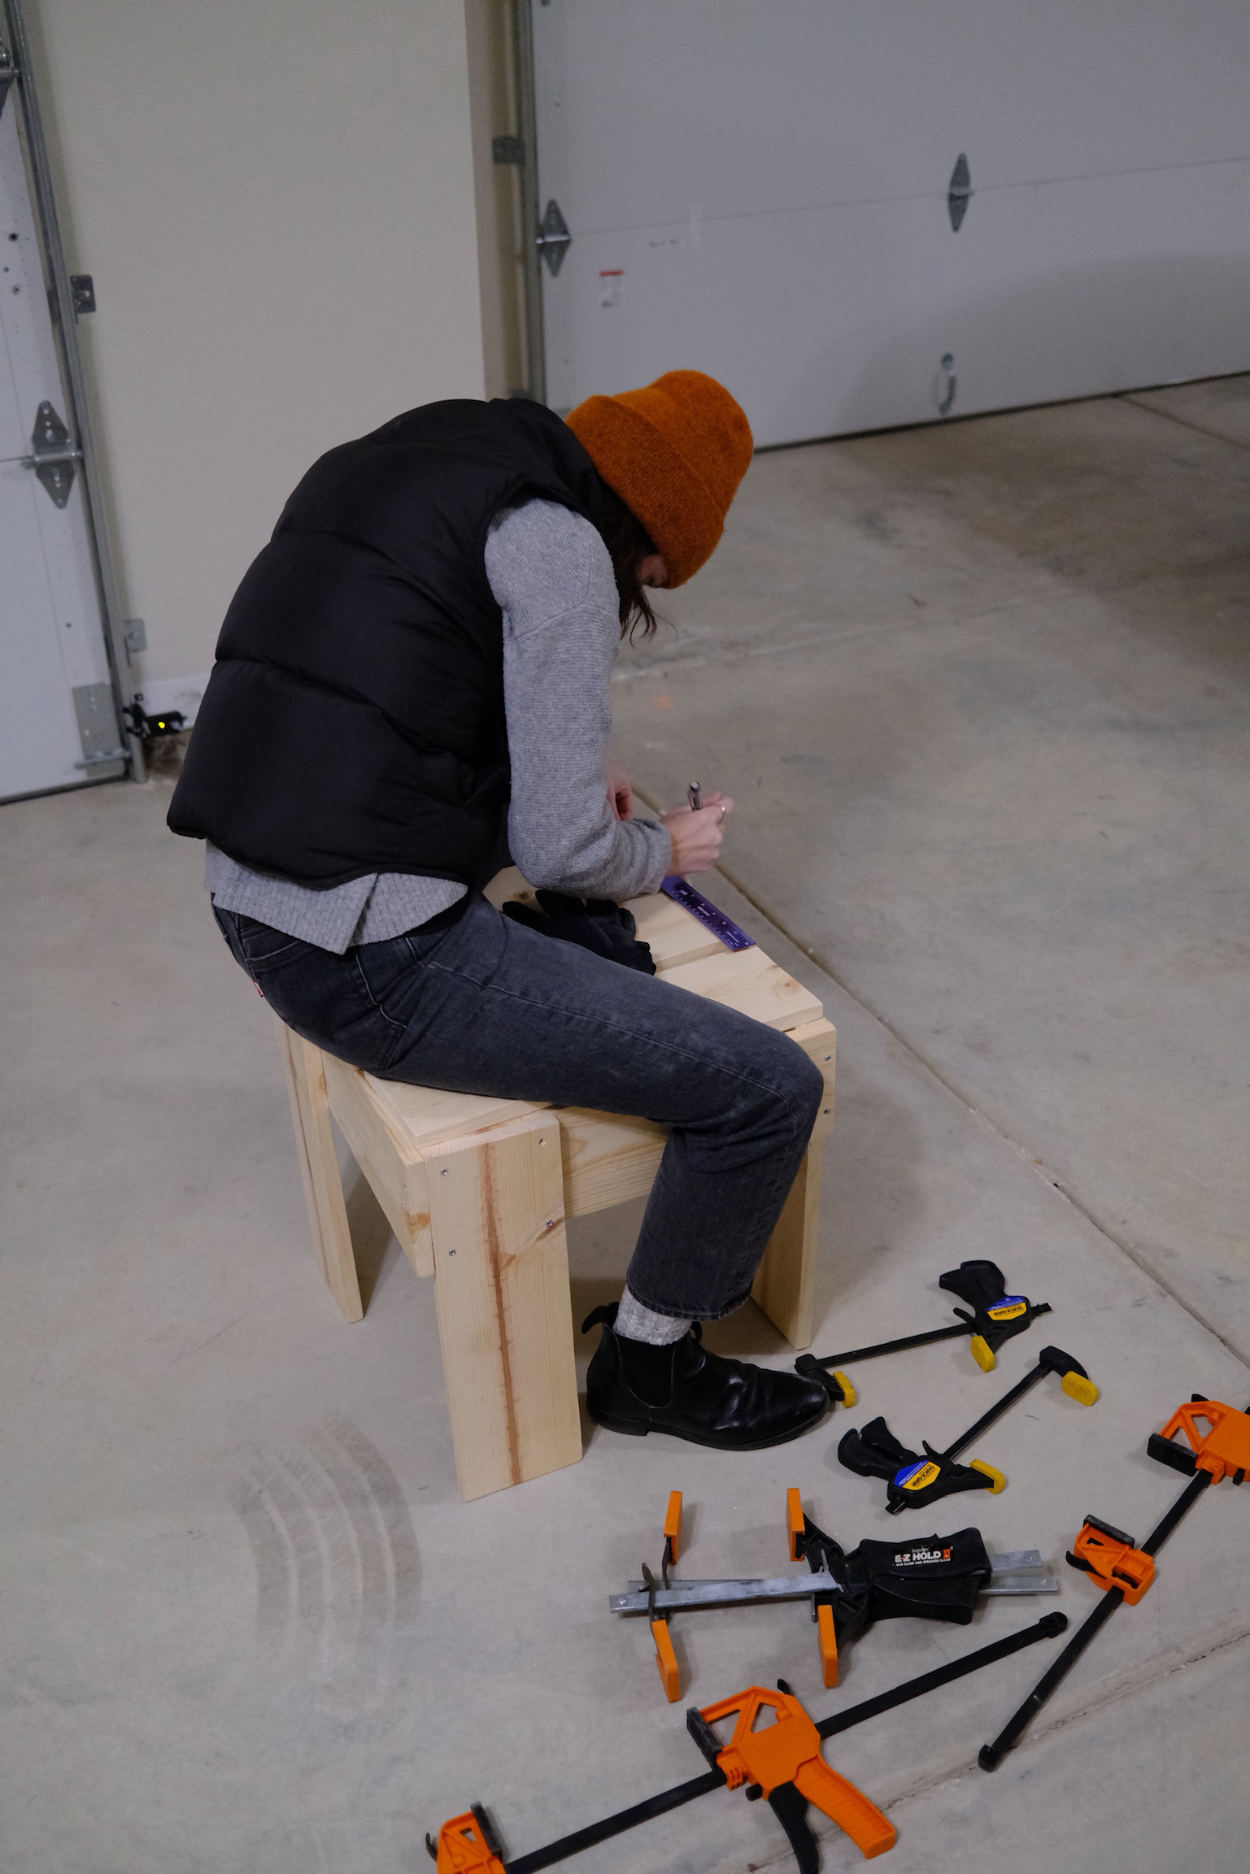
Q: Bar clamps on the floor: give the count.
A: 6